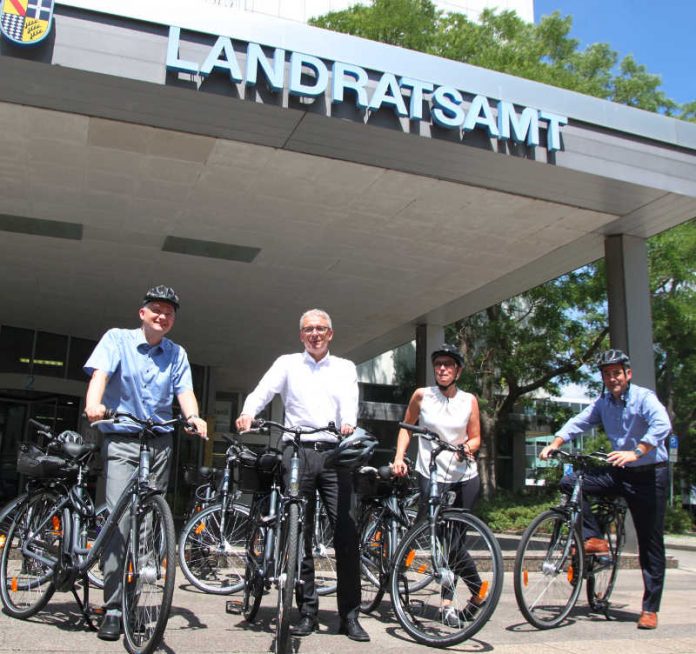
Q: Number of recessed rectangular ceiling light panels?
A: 2